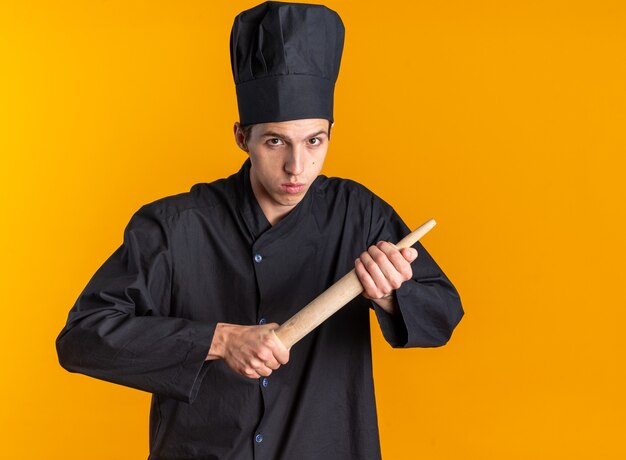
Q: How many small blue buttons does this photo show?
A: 4